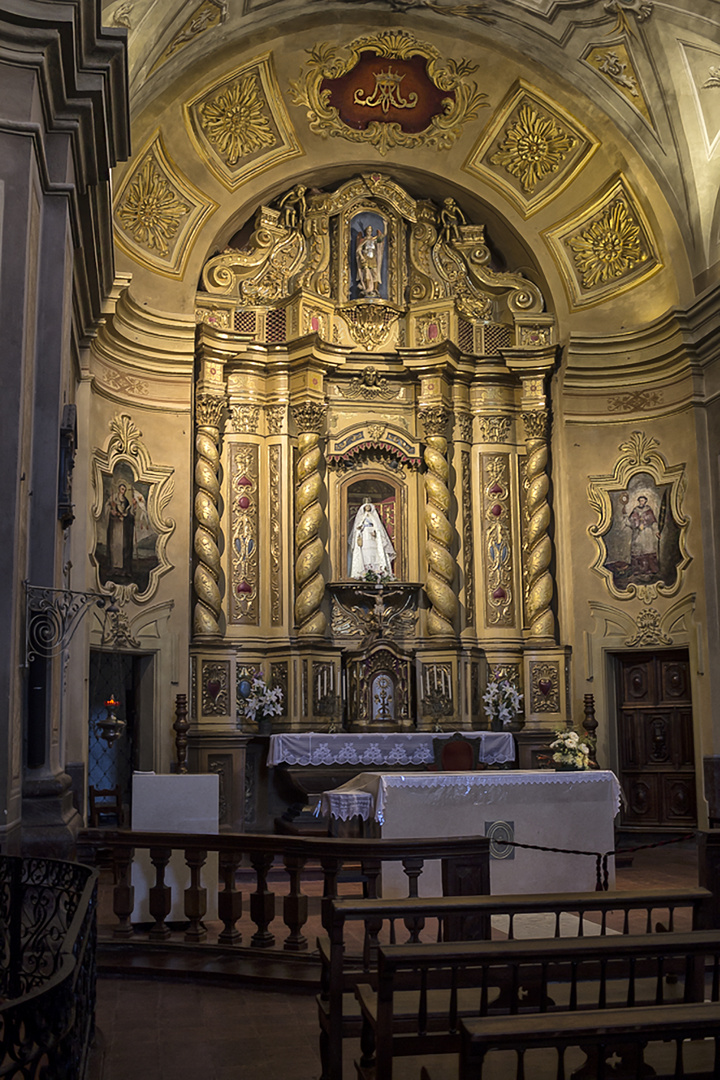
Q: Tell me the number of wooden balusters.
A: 9